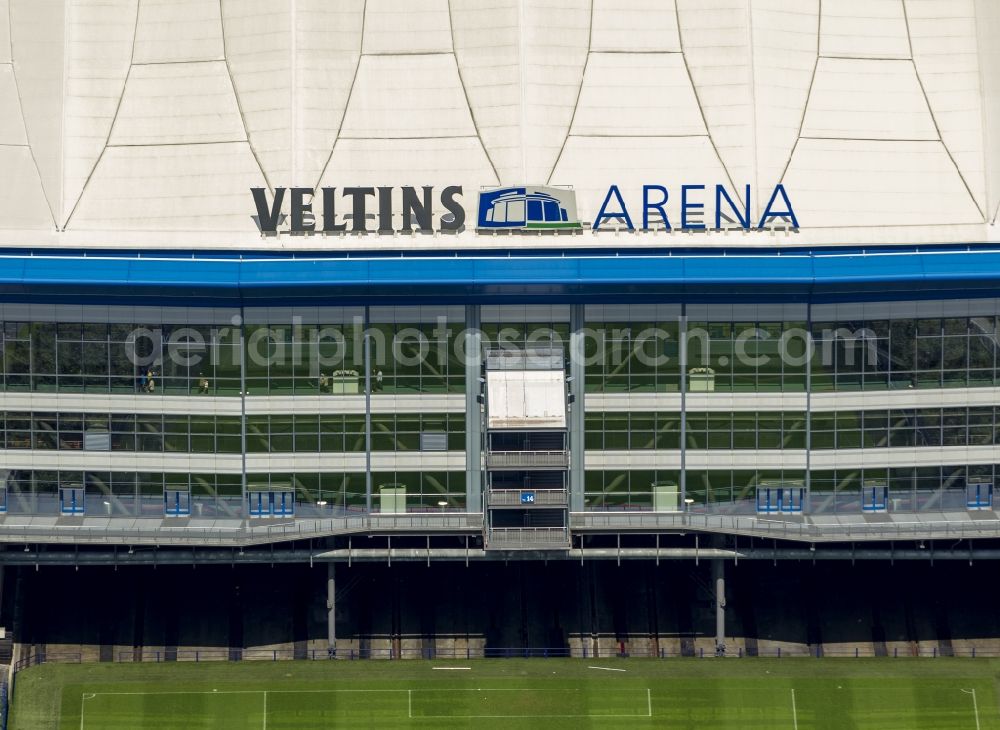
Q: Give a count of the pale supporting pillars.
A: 2